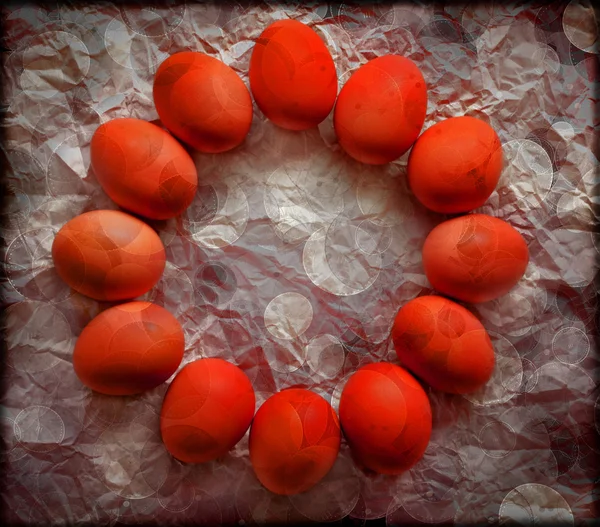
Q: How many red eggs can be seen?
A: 12